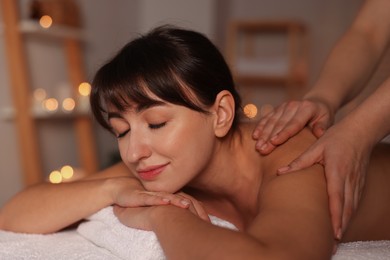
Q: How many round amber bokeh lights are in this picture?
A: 8